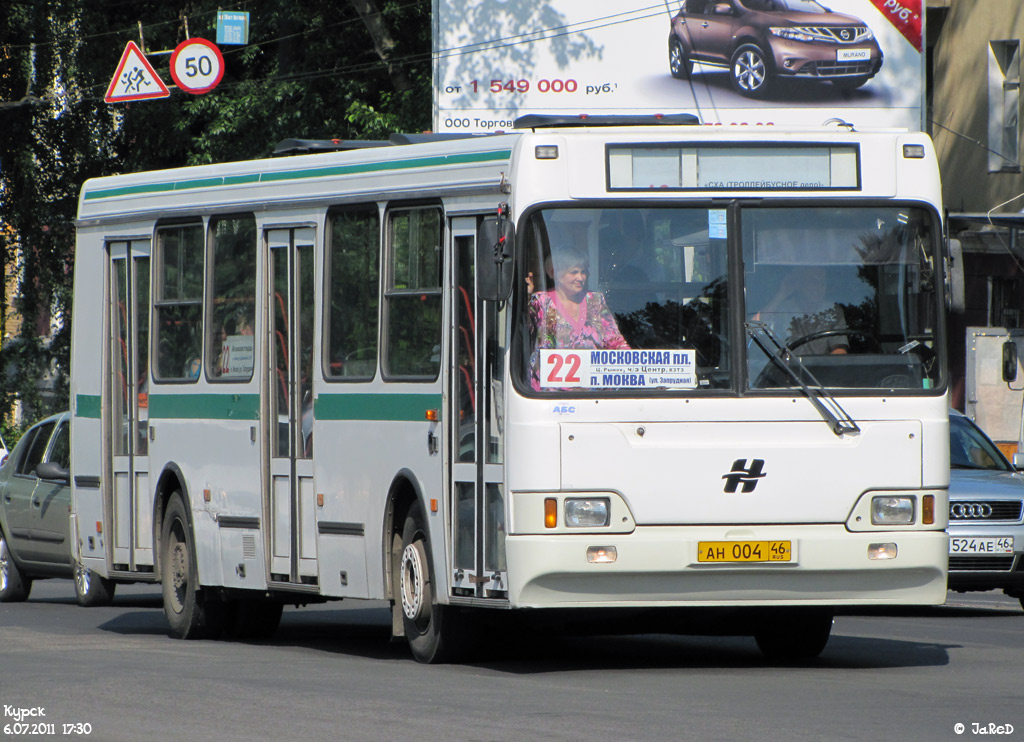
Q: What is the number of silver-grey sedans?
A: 2